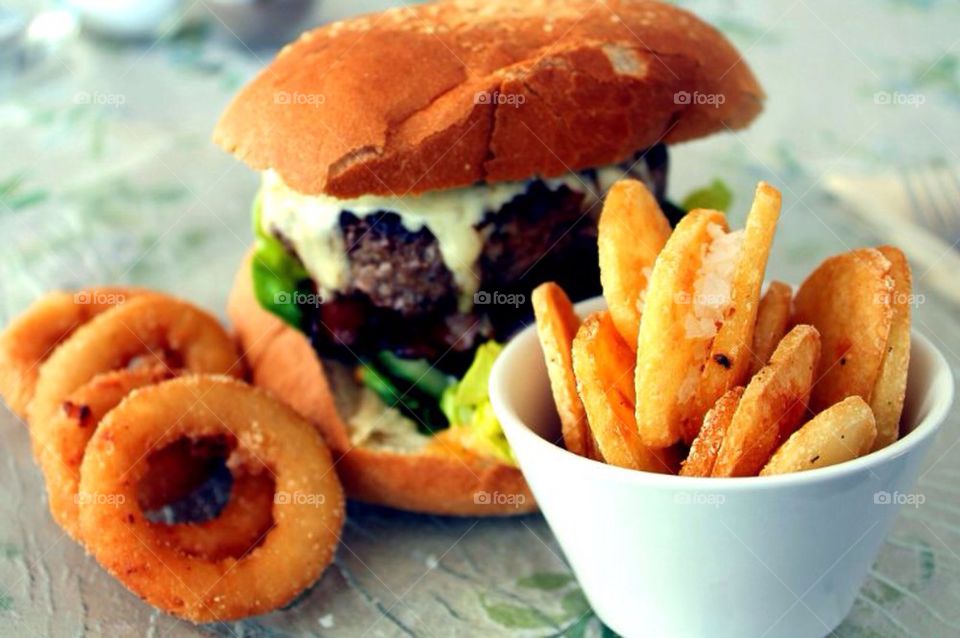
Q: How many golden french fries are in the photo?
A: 11